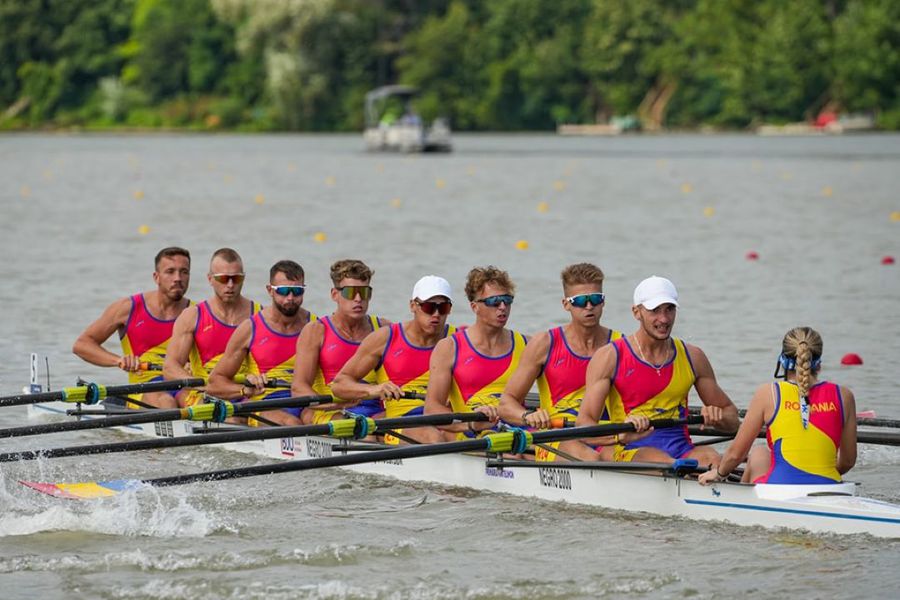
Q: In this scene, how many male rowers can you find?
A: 8